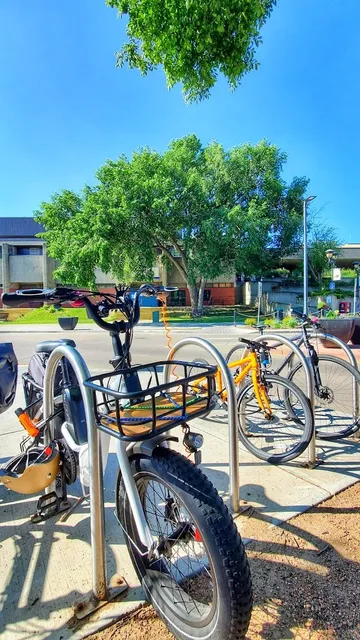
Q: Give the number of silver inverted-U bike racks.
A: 4